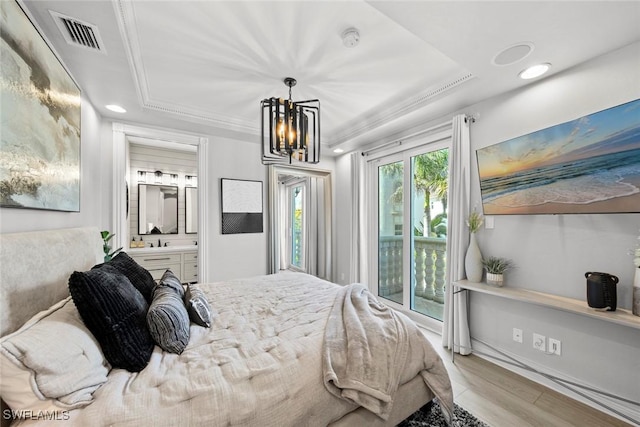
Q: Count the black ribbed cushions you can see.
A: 2